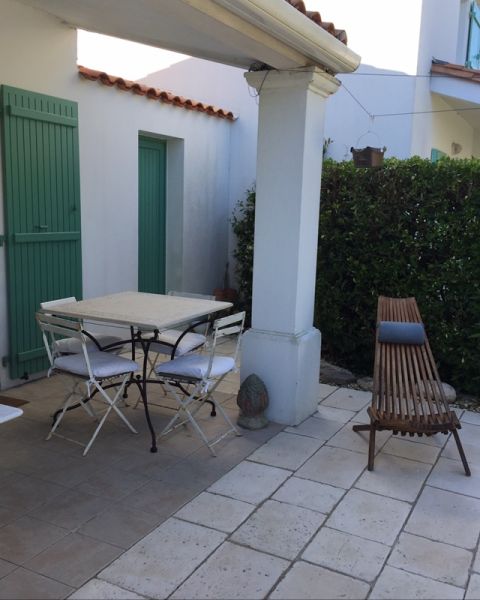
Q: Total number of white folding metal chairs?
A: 4